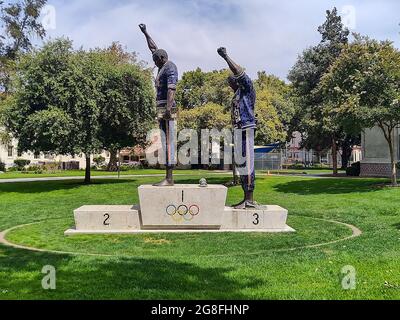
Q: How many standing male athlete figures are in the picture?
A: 2